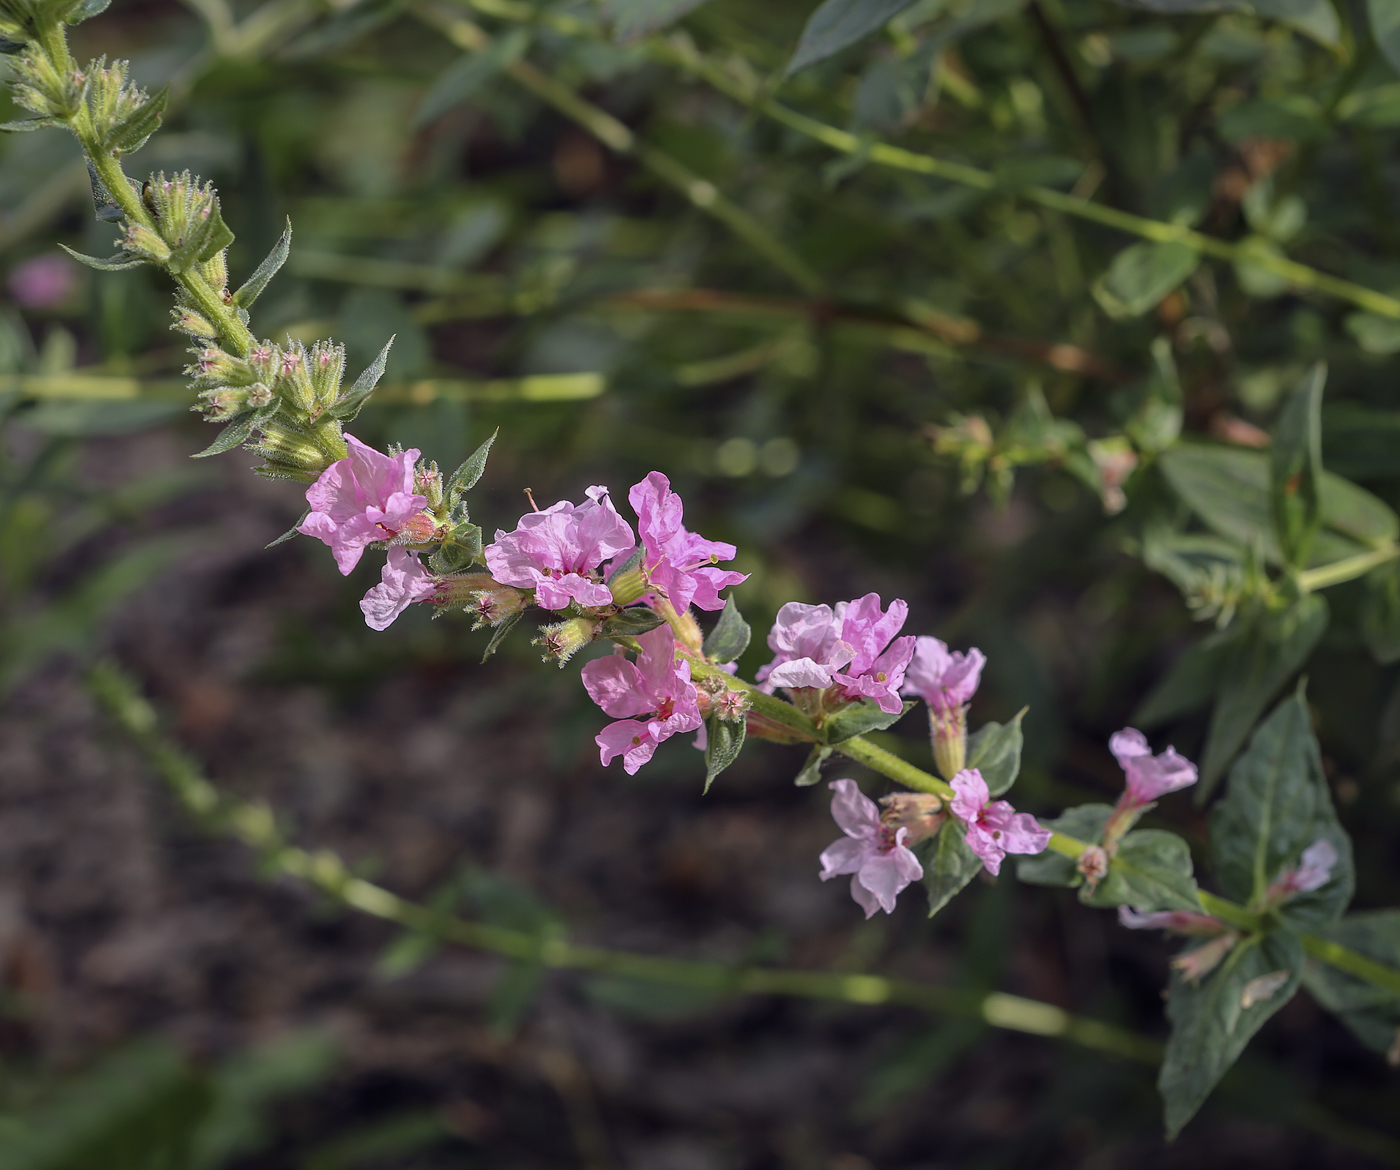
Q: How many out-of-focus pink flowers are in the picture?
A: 1